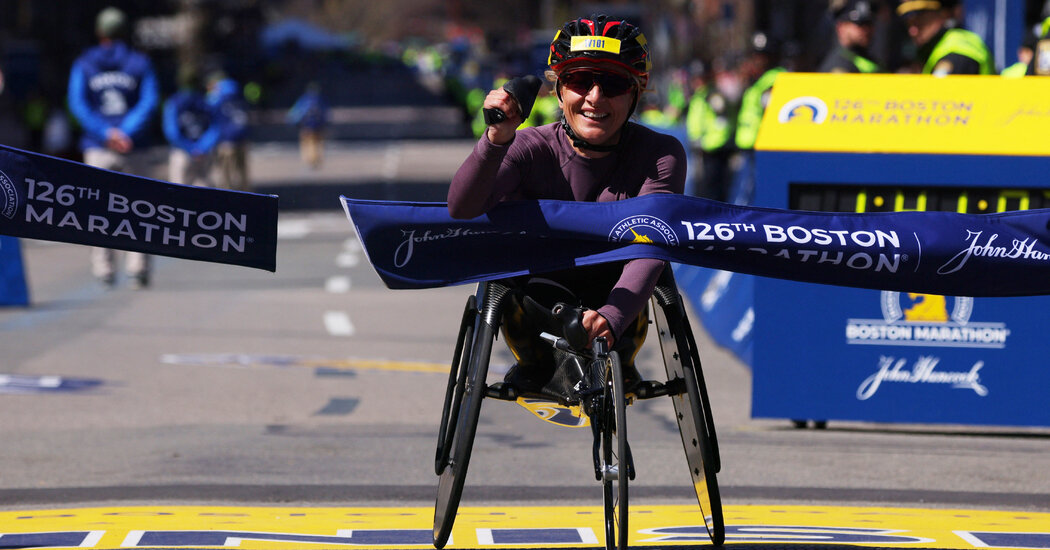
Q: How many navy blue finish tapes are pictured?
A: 2